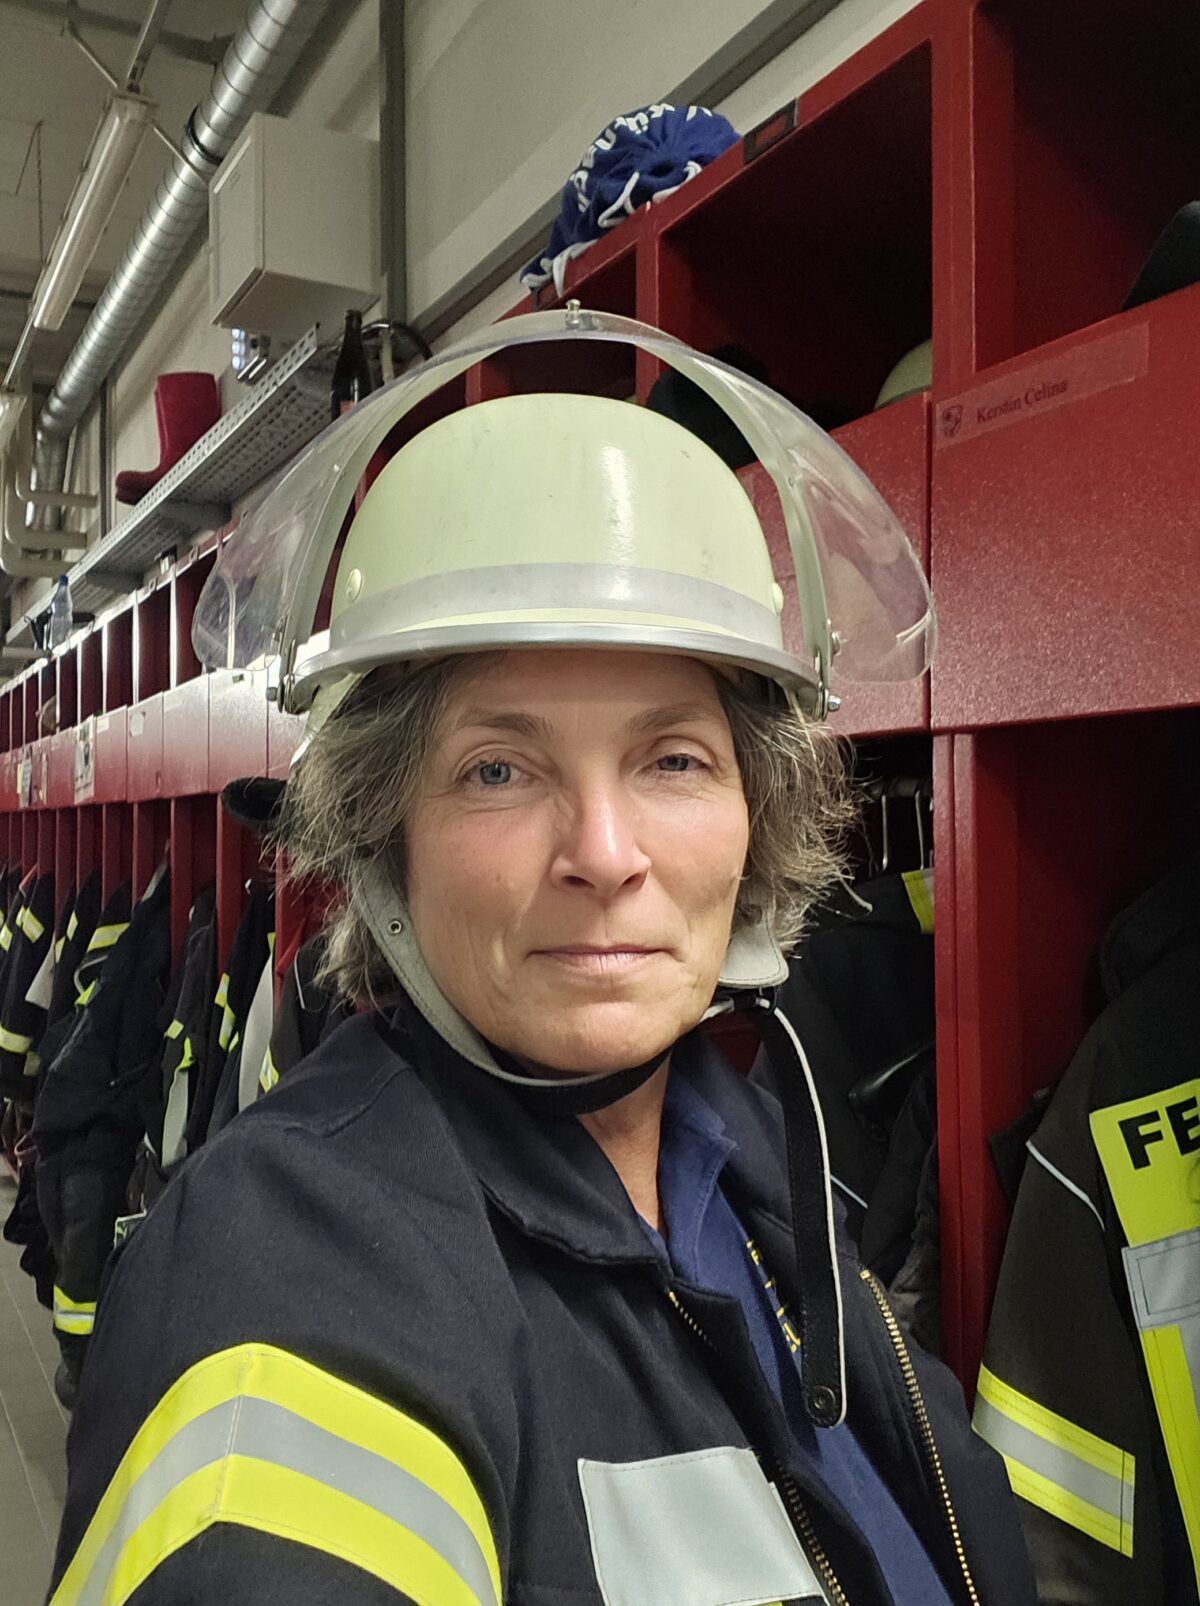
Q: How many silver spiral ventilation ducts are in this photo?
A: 1